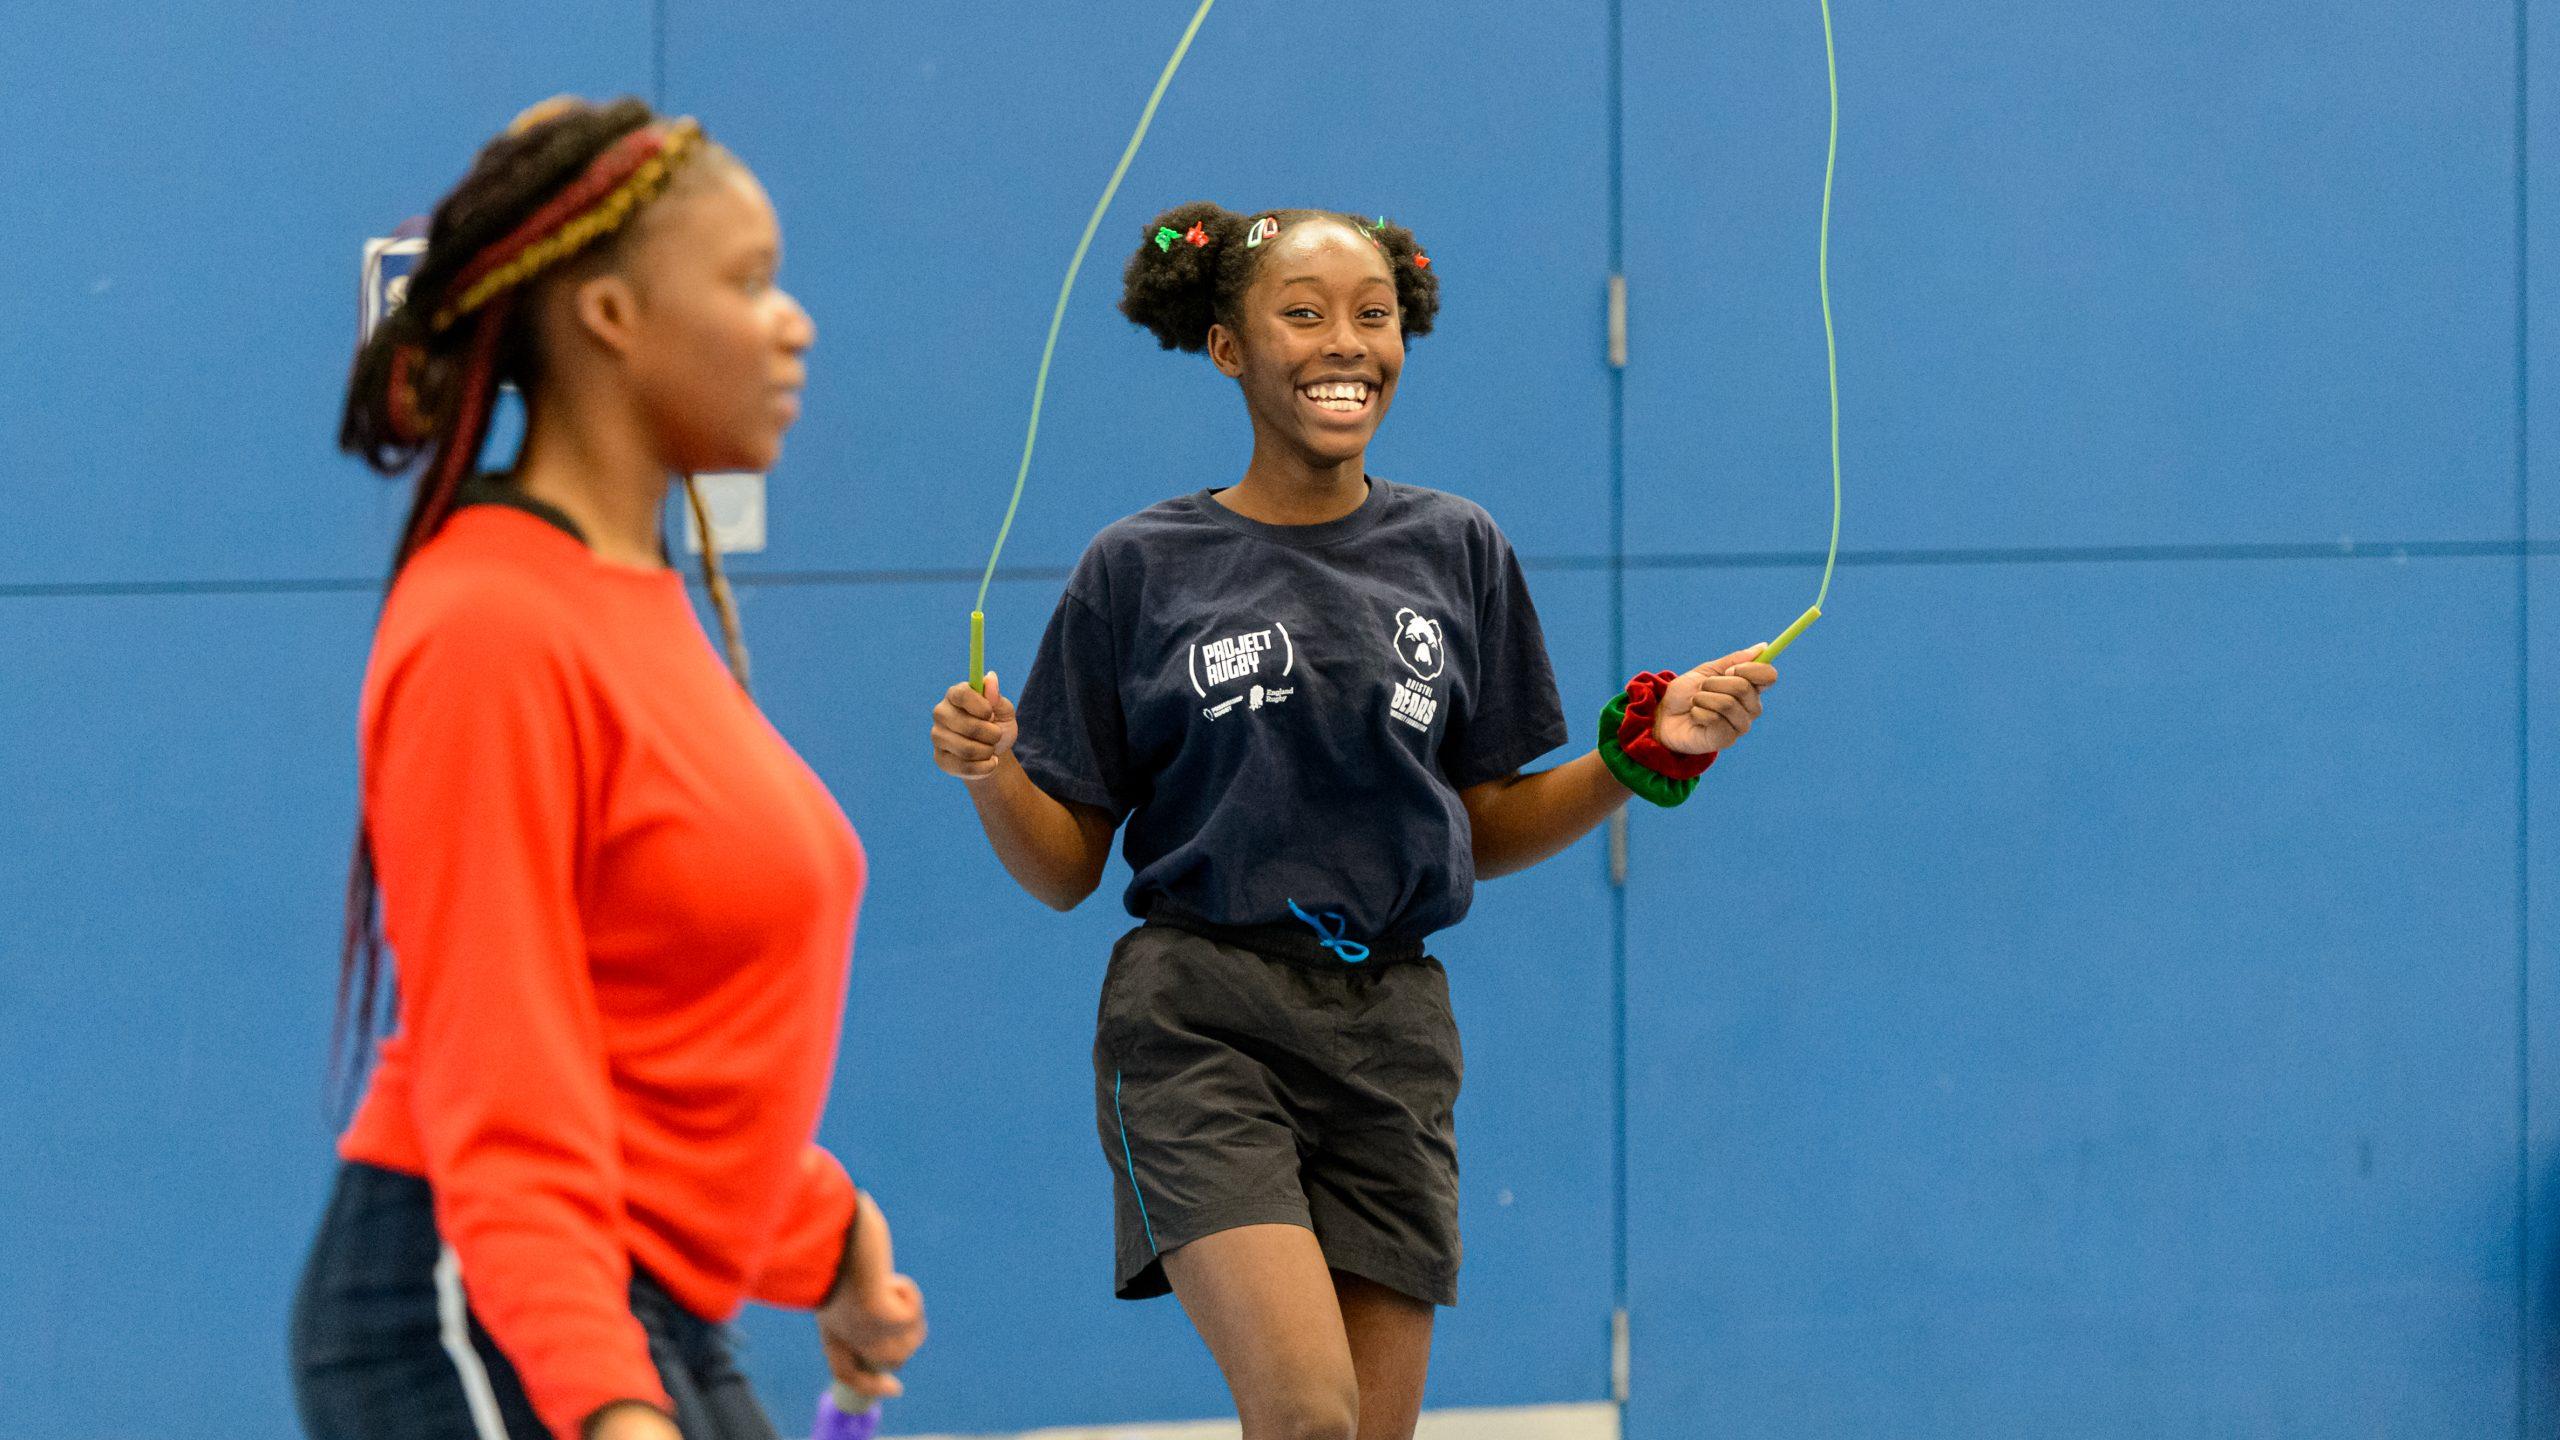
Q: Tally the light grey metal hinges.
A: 3